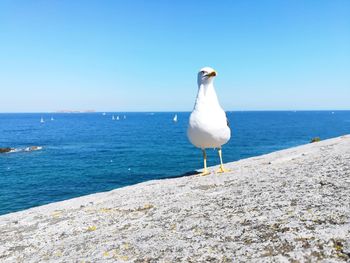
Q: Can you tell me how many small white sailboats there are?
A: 6